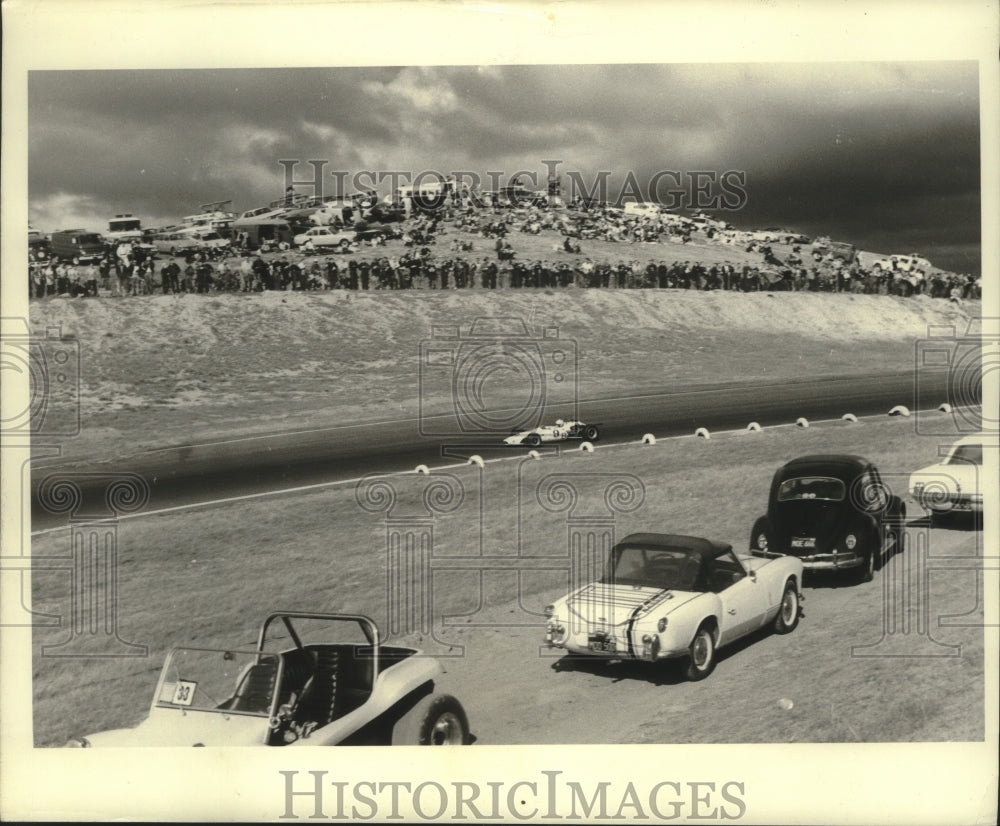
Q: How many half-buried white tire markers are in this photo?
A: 11